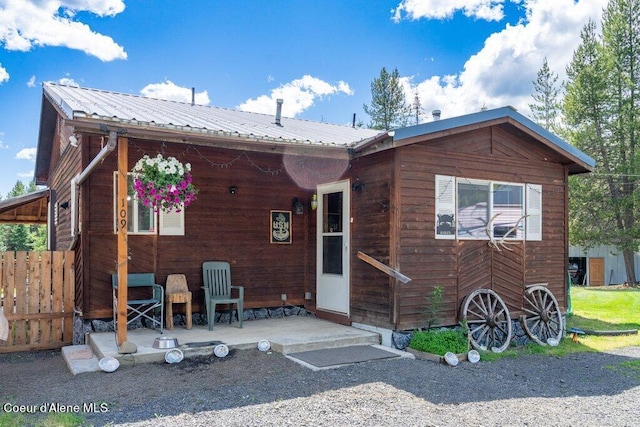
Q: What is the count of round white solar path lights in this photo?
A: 7